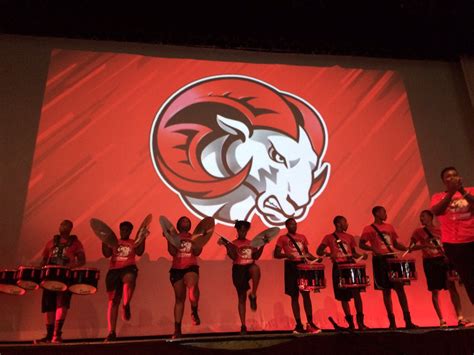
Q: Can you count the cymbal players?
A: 3